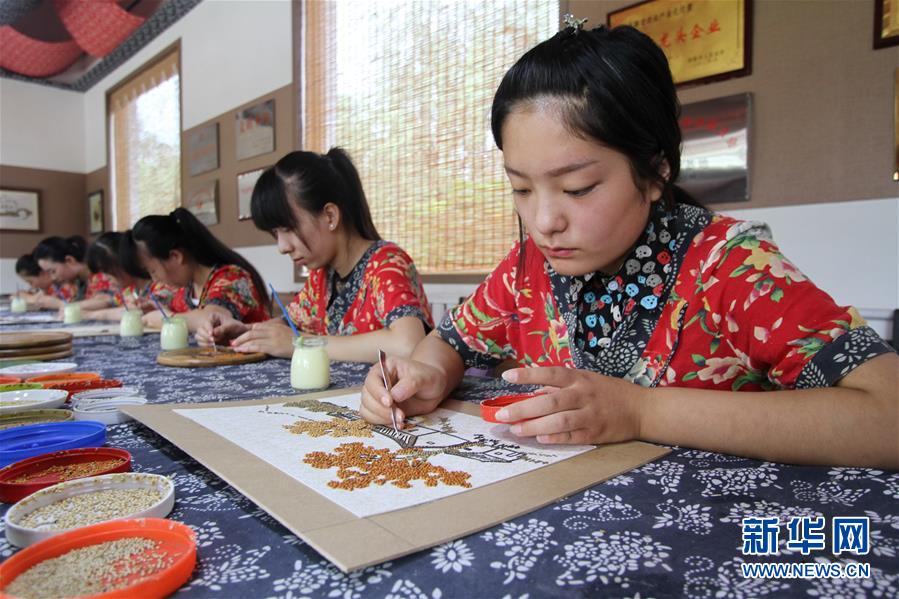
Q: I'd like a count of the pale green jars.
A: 5